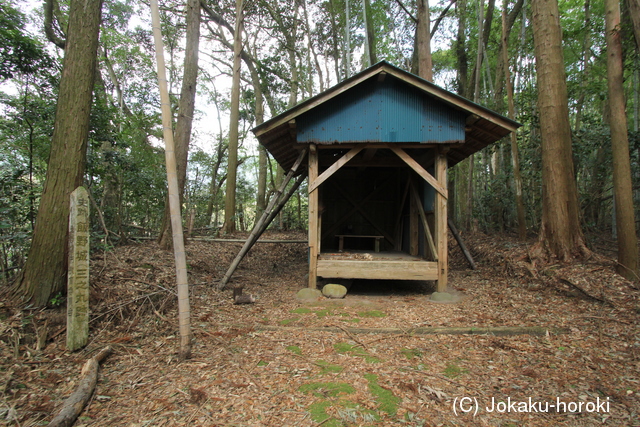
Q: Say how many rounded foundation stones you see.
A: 3